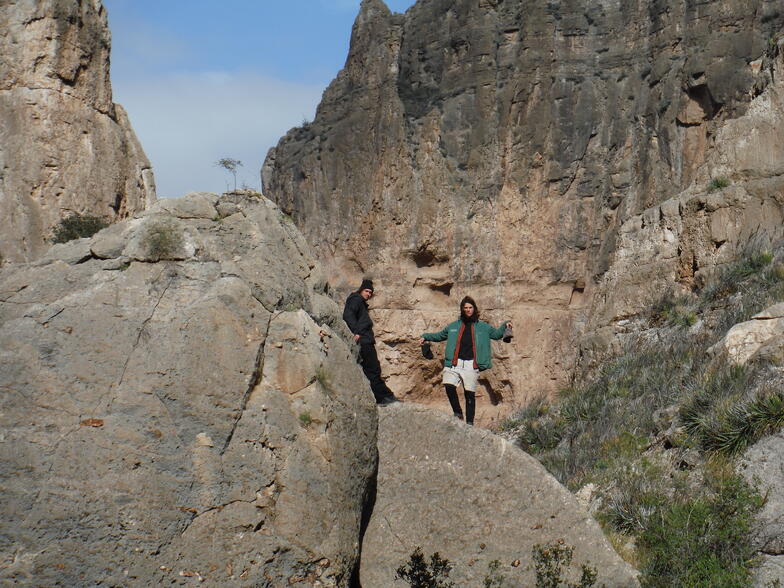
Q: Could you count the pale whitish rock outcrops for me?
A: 1